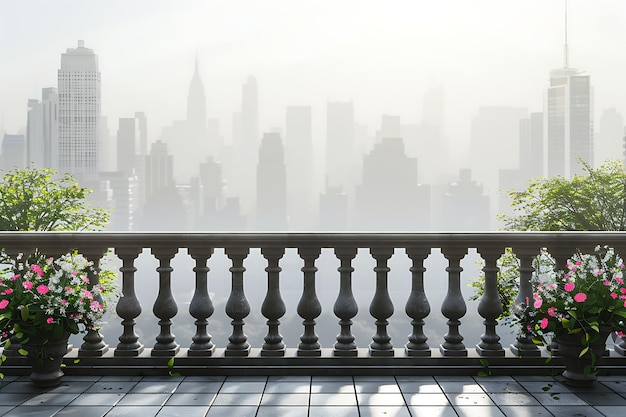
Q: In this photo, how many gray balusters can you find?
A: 13